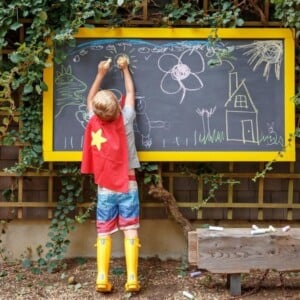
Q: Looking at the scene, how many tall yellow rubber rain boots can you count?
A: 2